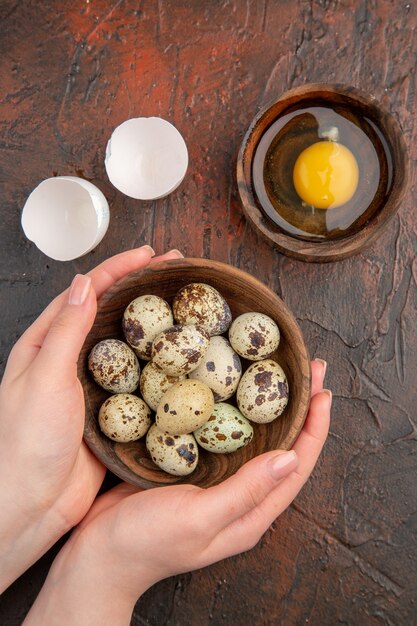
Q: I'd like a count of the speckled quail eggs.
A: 12